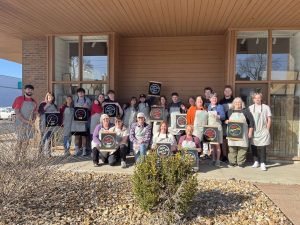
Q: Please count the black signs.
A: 11